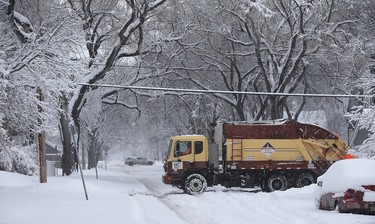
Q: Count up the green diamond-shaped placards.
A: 0